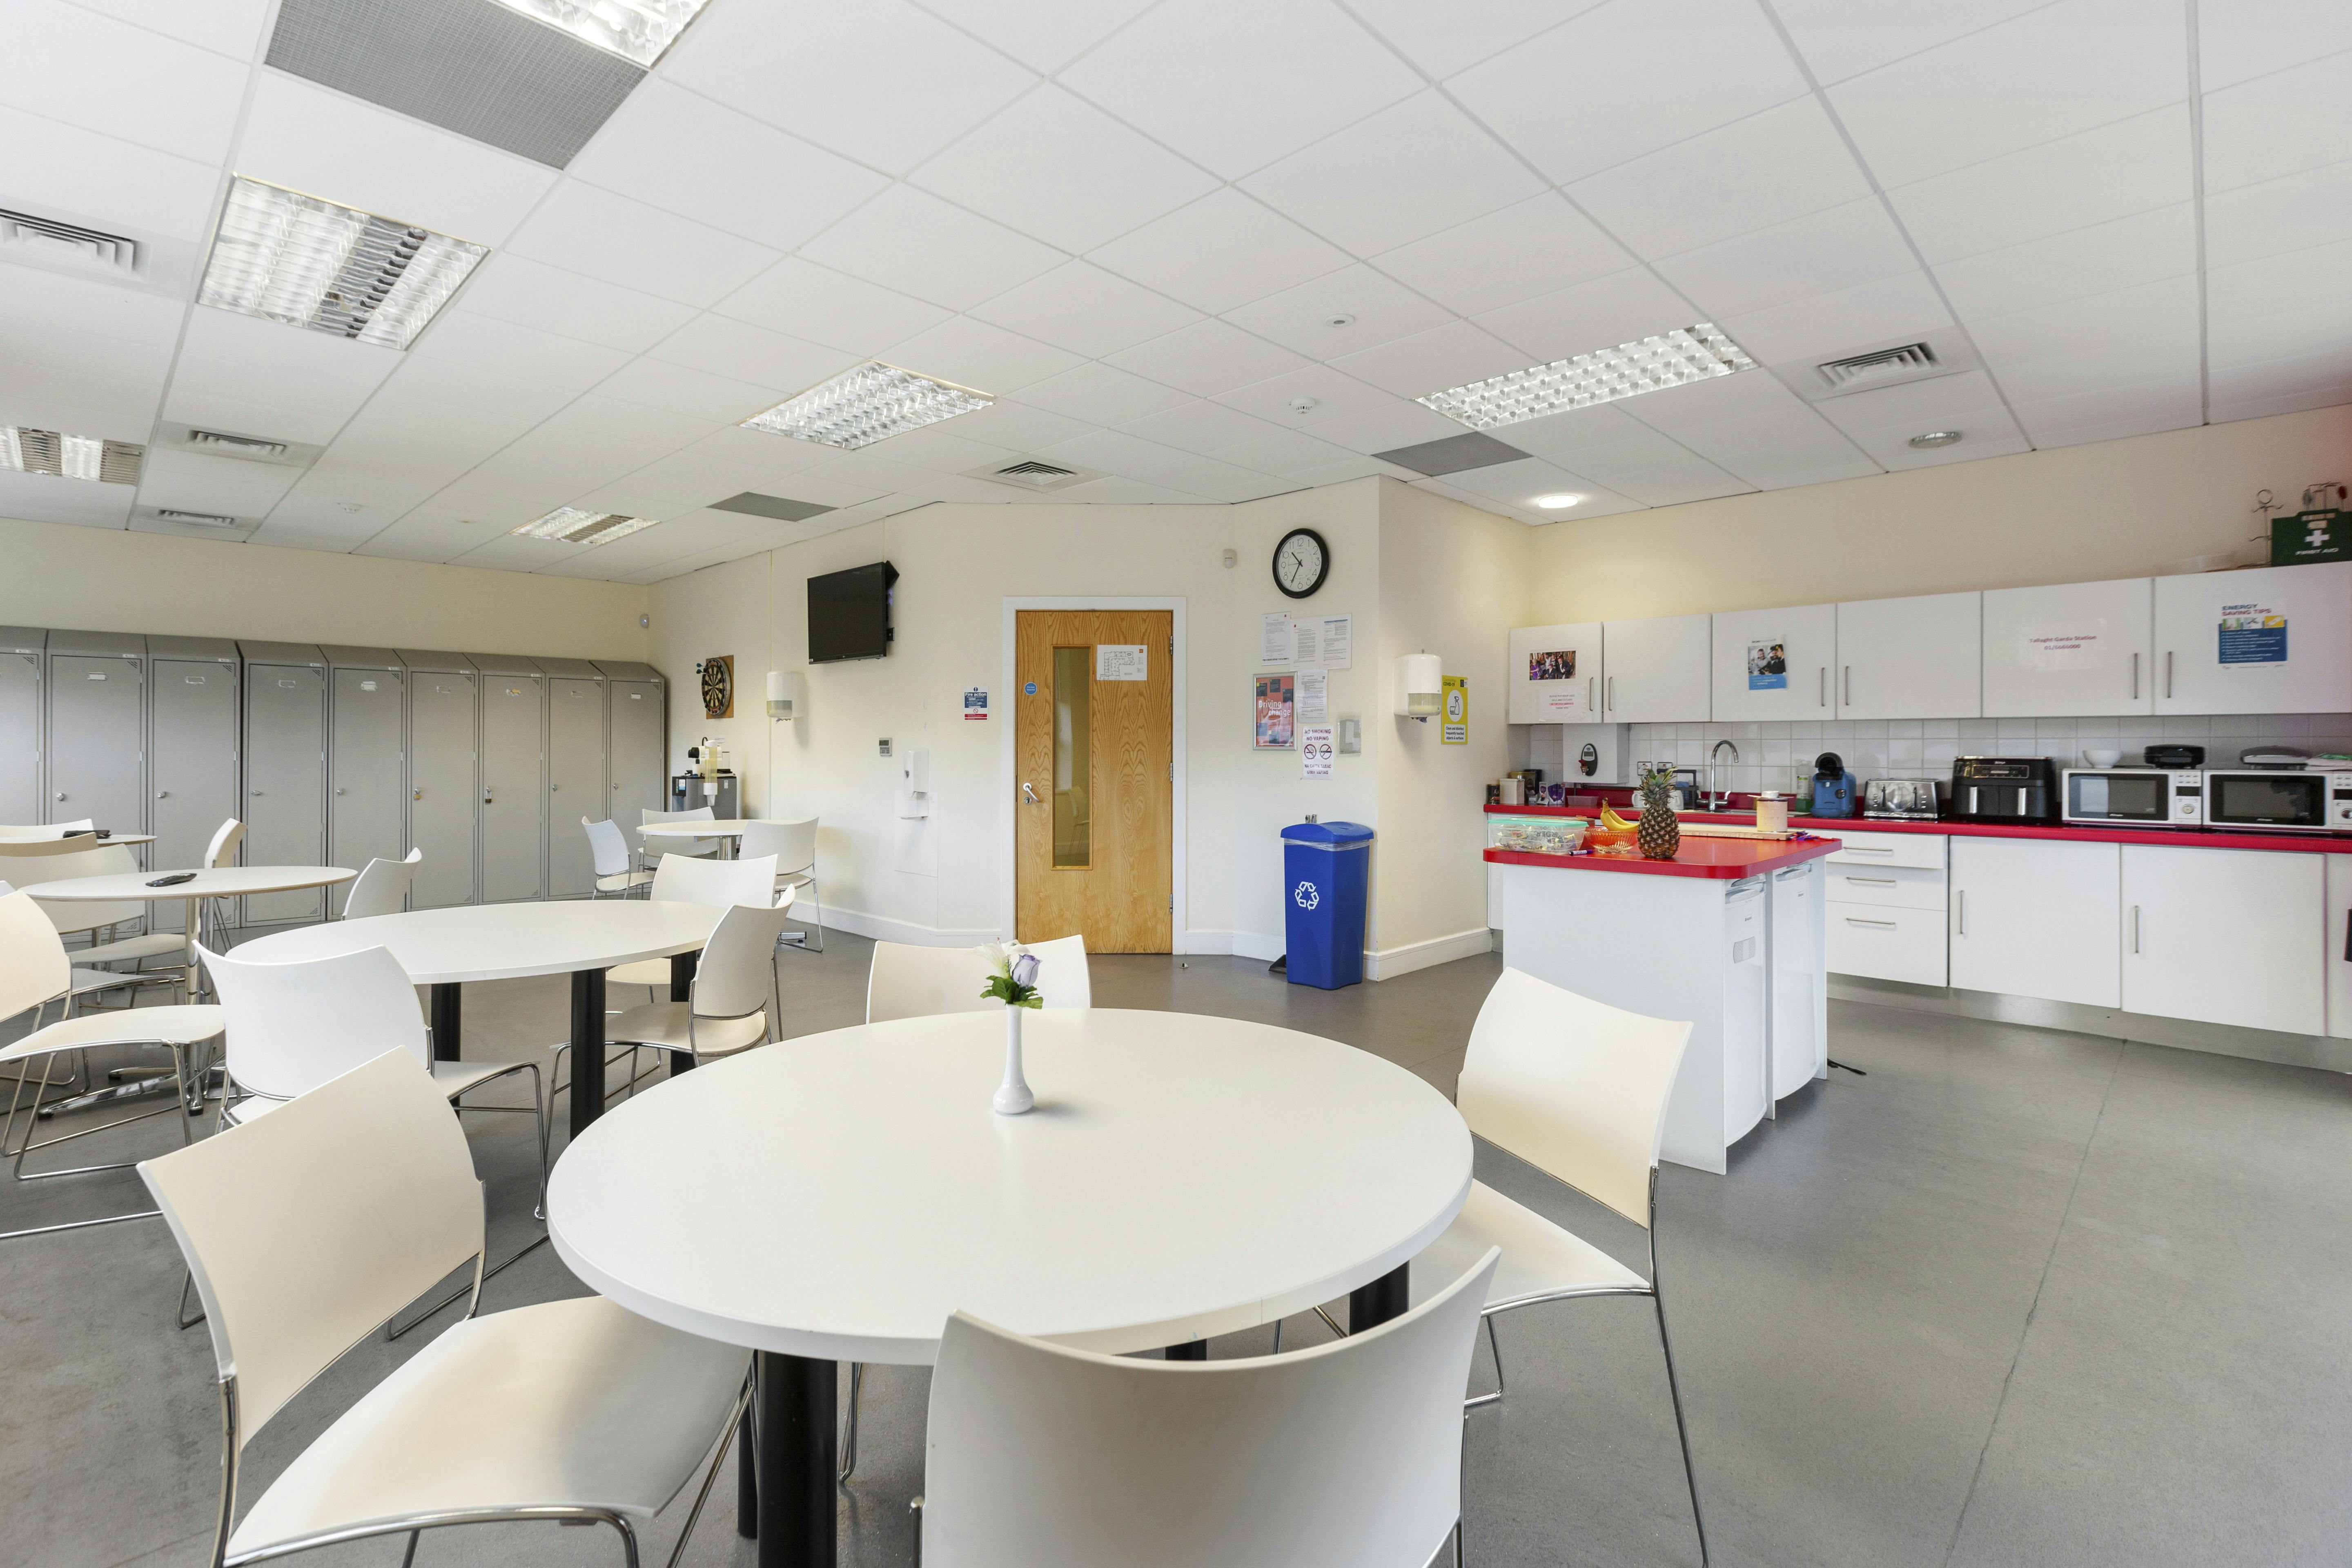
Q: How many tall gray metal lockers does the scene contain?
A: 9